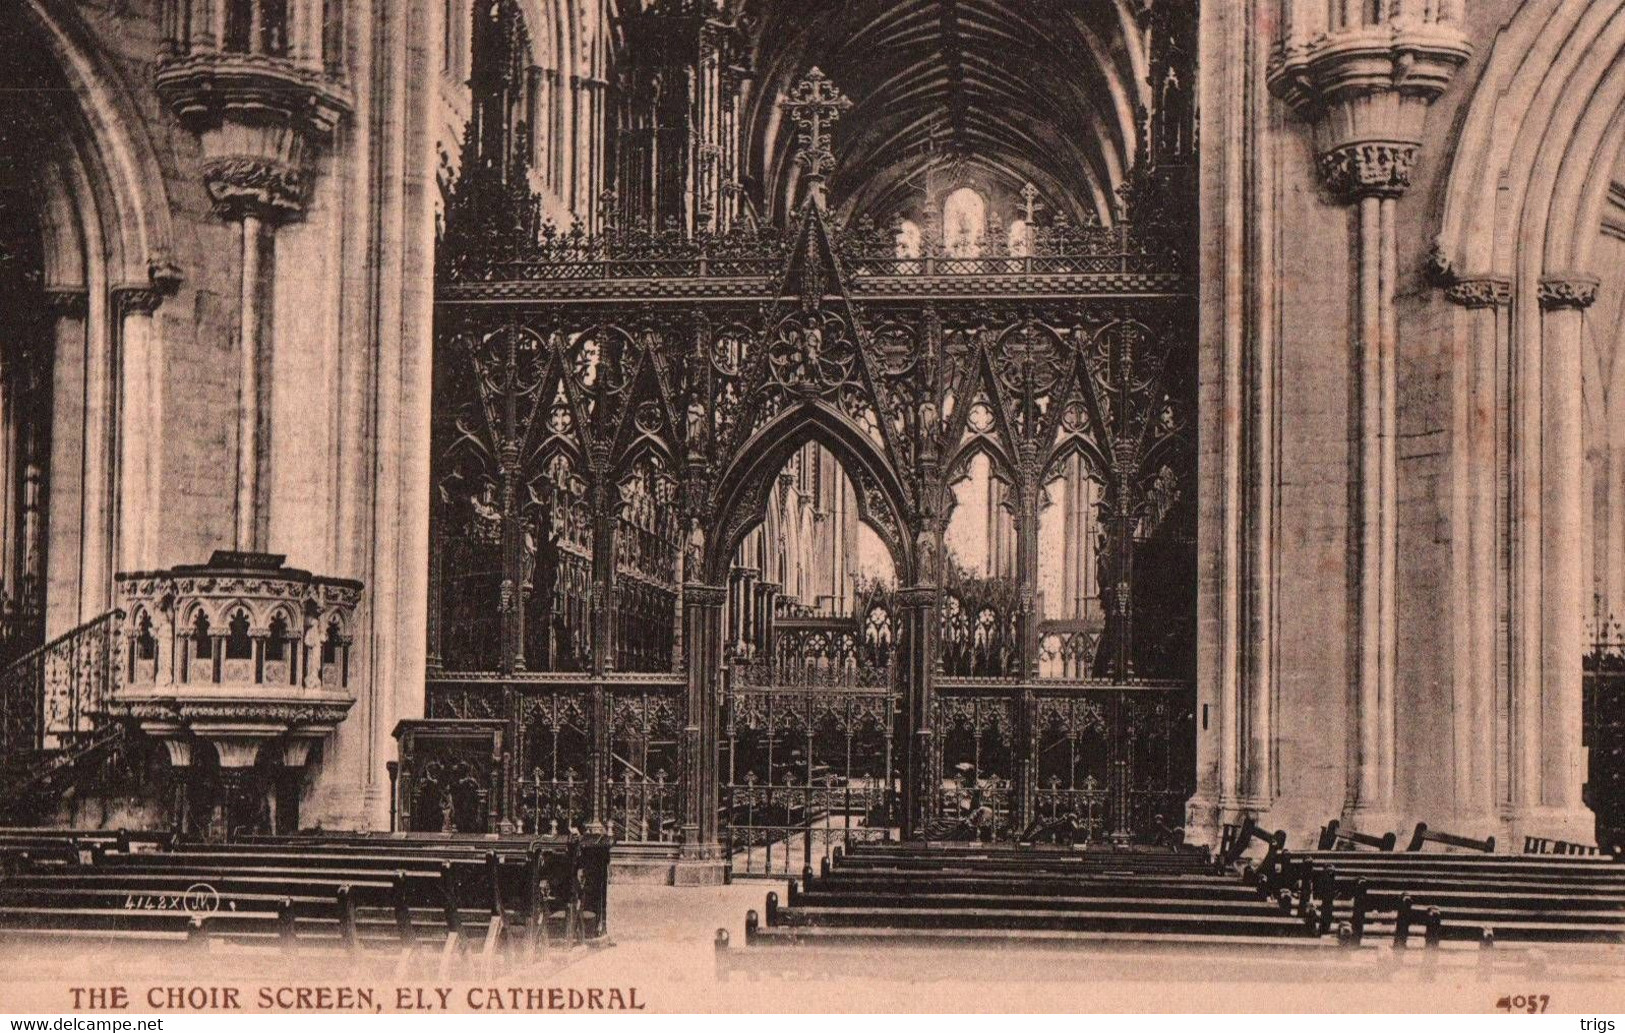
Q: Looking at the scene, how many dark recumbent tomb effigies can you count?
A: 0